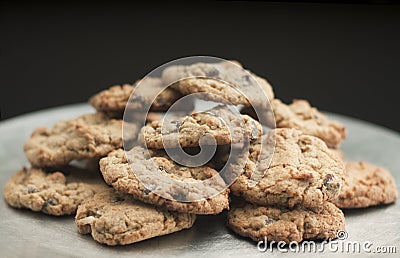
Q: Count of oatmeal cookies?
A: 11